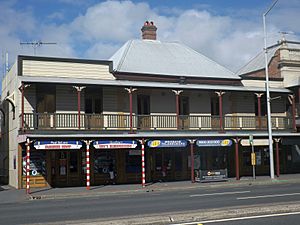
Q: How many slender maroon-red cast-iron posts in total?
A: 10